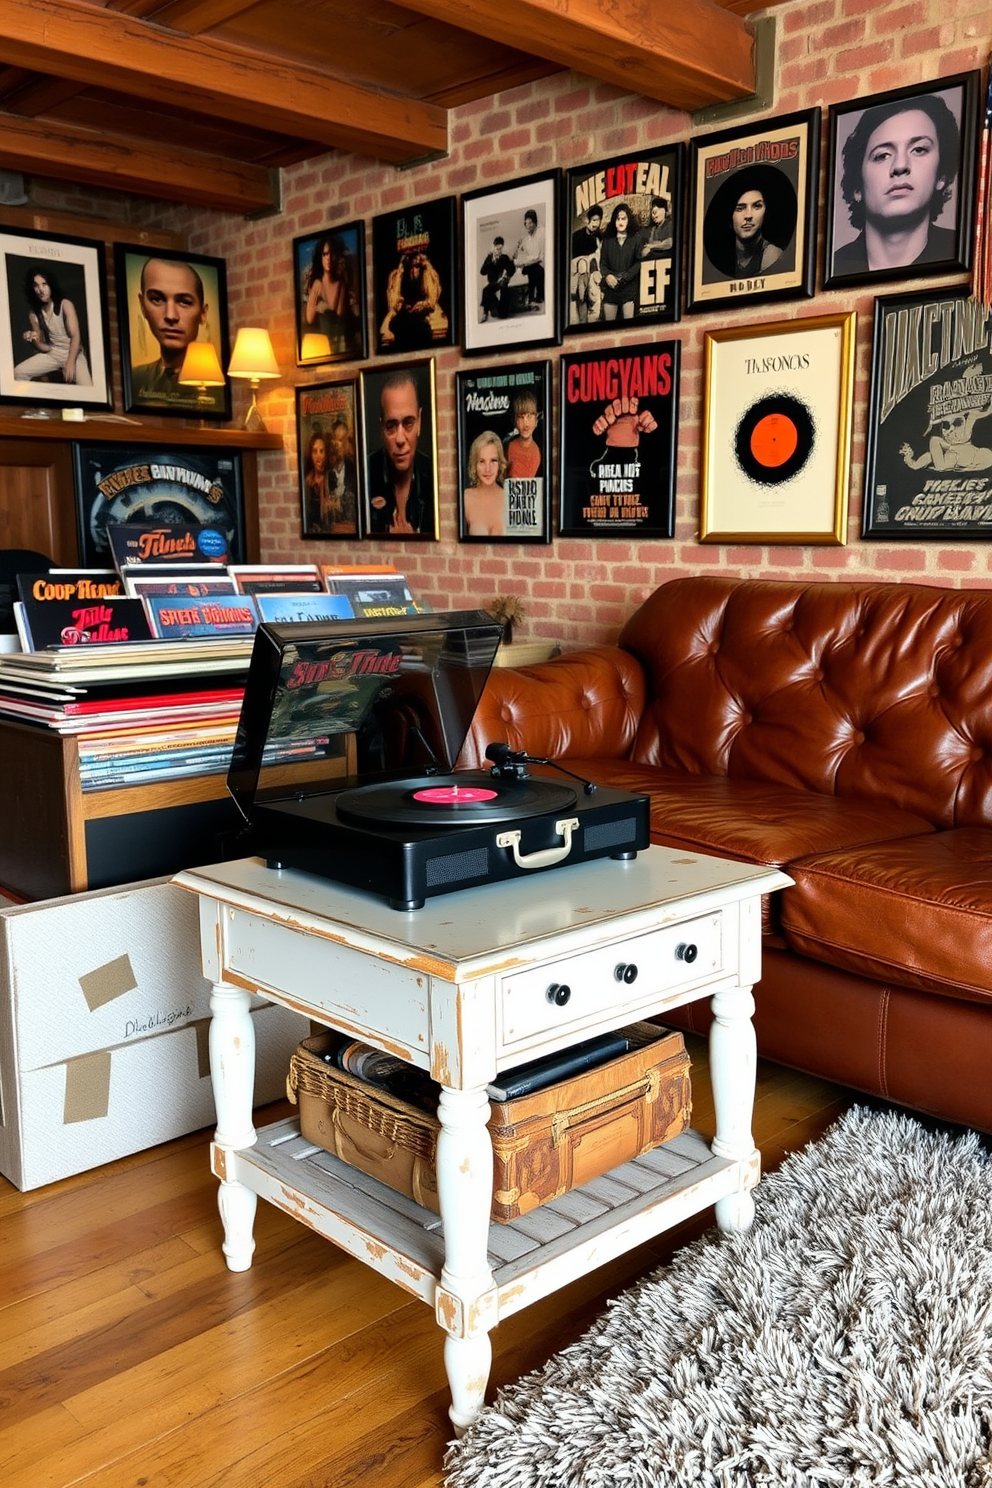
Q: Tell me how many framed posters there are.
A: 15